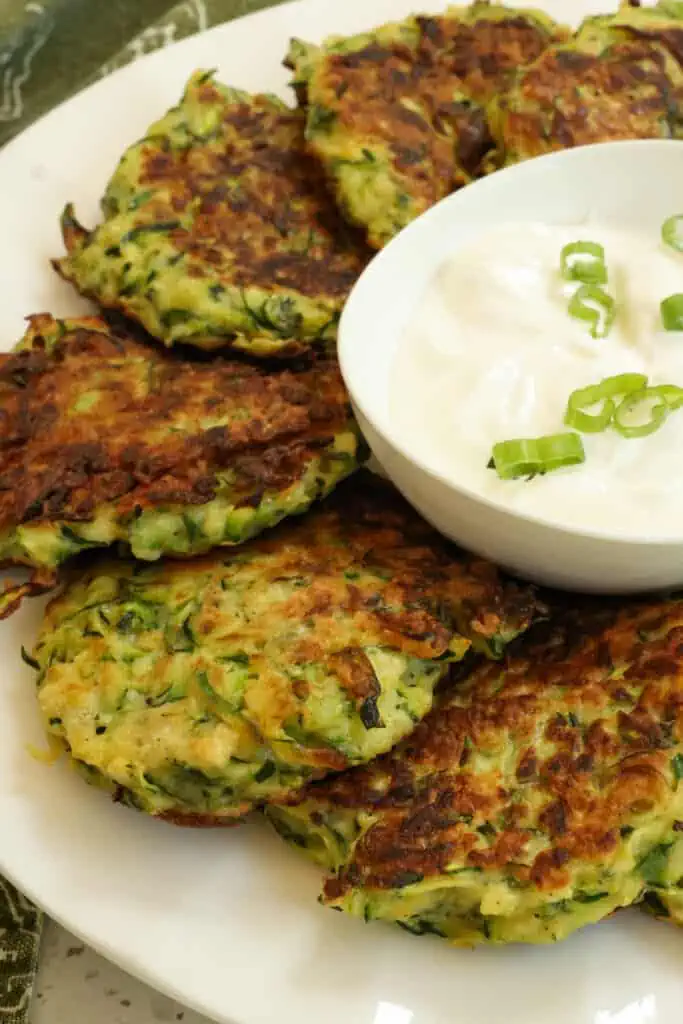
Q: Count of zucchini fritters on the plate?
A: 6